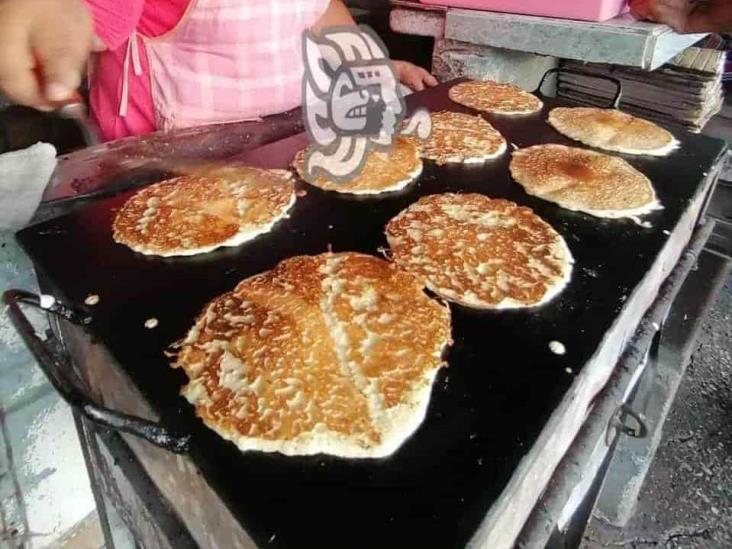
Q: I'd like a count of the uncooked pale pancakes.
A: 0